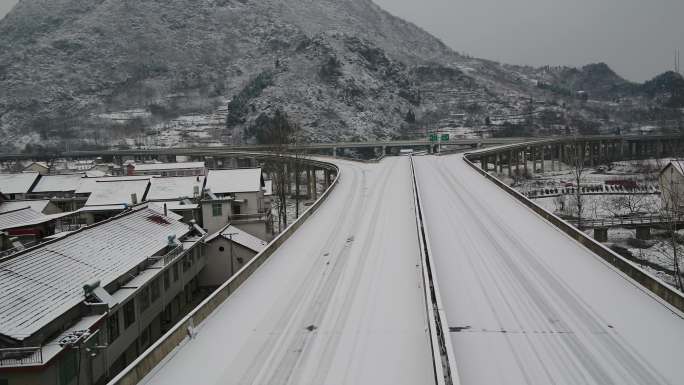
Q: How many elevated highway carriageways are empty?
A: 2